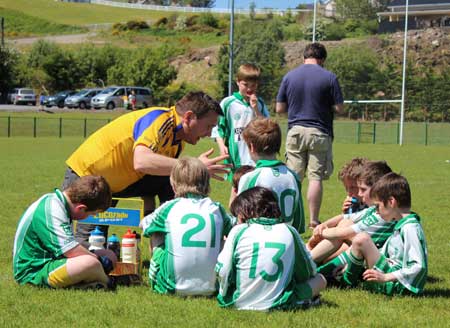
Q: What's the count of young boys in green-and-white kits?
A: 9